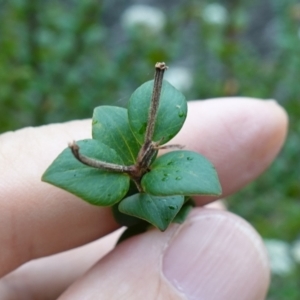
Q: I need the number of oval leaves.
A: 5